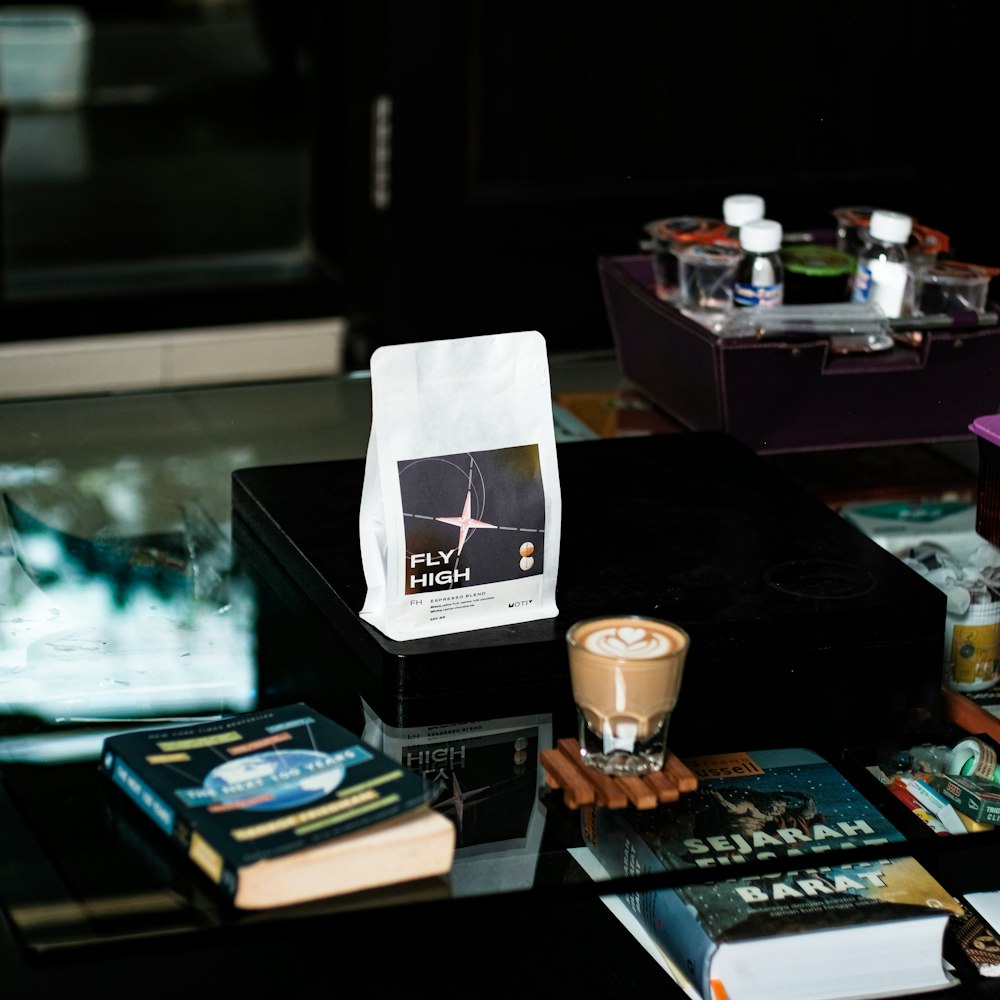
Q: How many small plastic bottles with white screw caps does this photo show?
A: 3